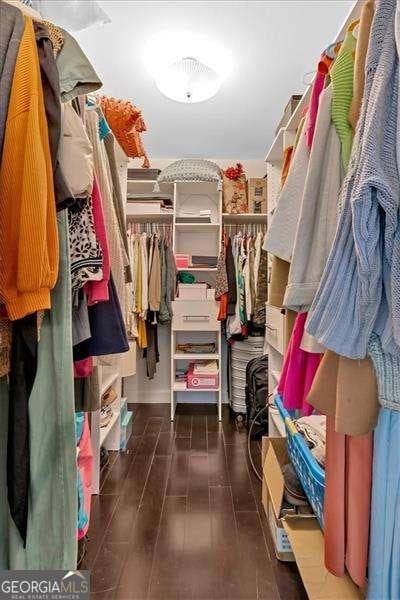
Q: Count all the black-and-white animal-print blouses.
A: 1